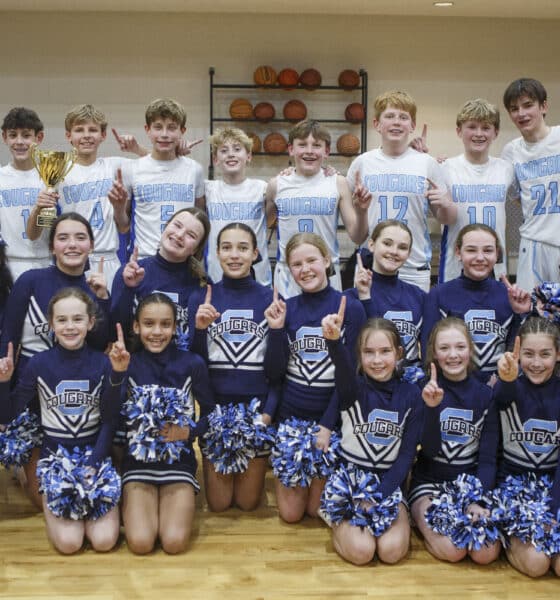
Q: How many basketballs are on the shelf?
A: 11